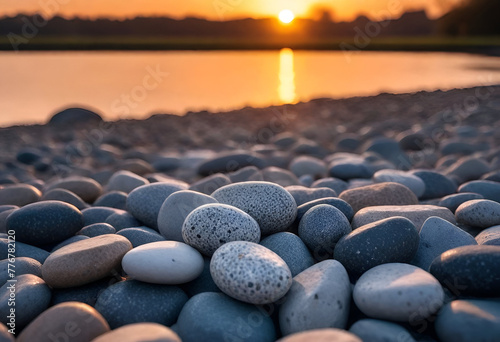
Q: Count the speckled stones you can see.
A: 3